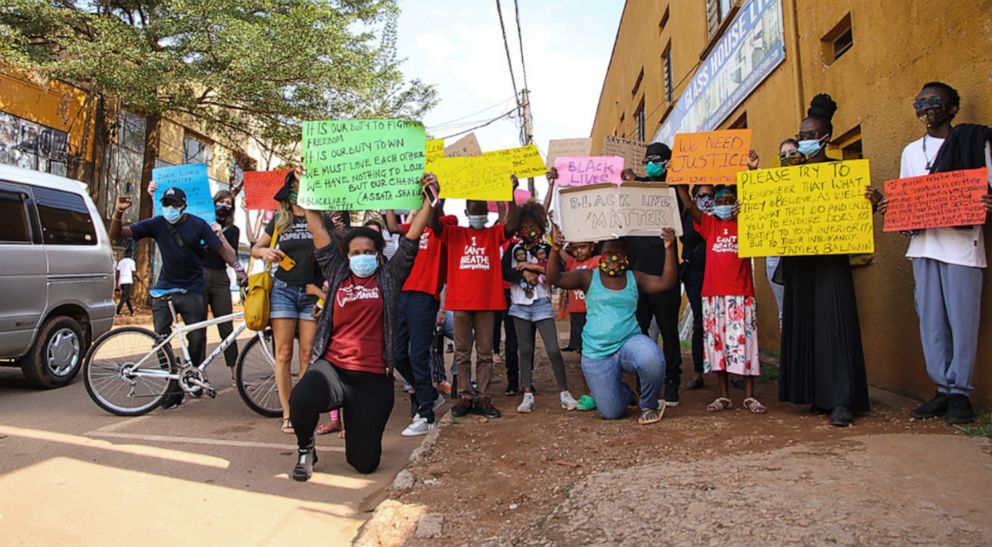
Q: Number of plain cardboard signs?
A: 4